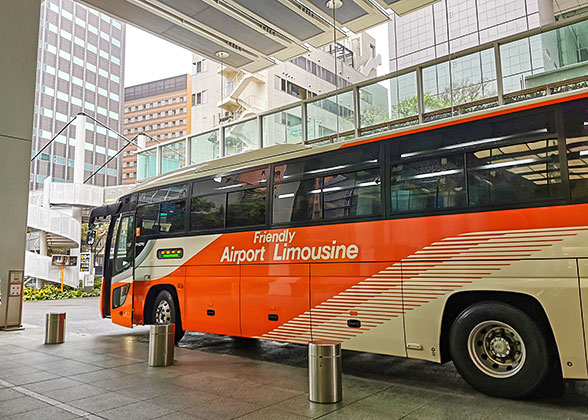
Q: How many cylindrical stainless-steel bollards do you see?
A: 3